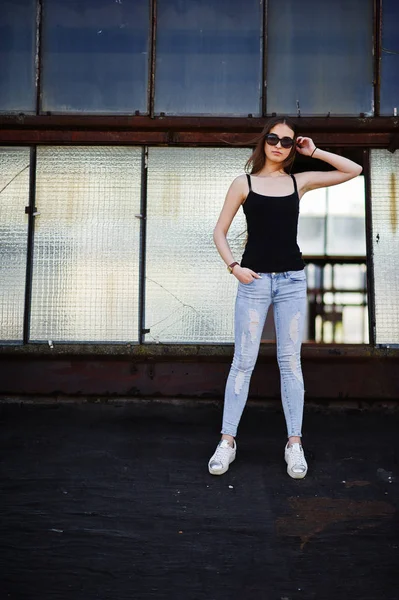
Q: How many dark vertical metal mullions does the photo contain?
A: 7